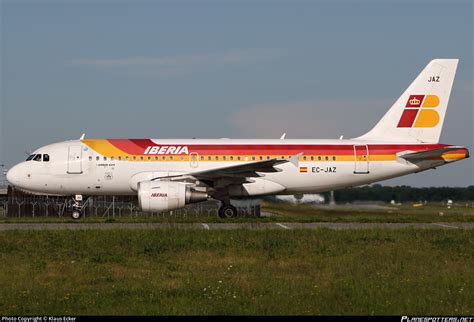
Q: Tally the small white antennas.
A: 3